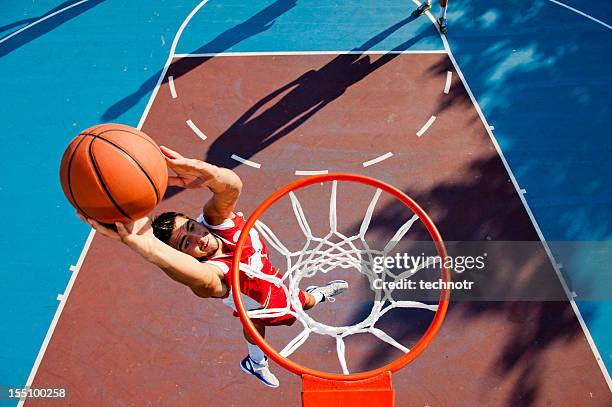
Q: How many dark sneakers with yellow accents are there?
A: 2